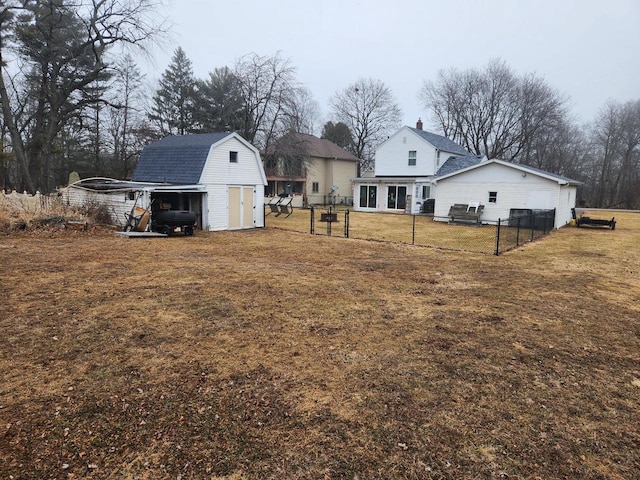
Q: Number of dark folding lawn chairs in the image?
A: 2